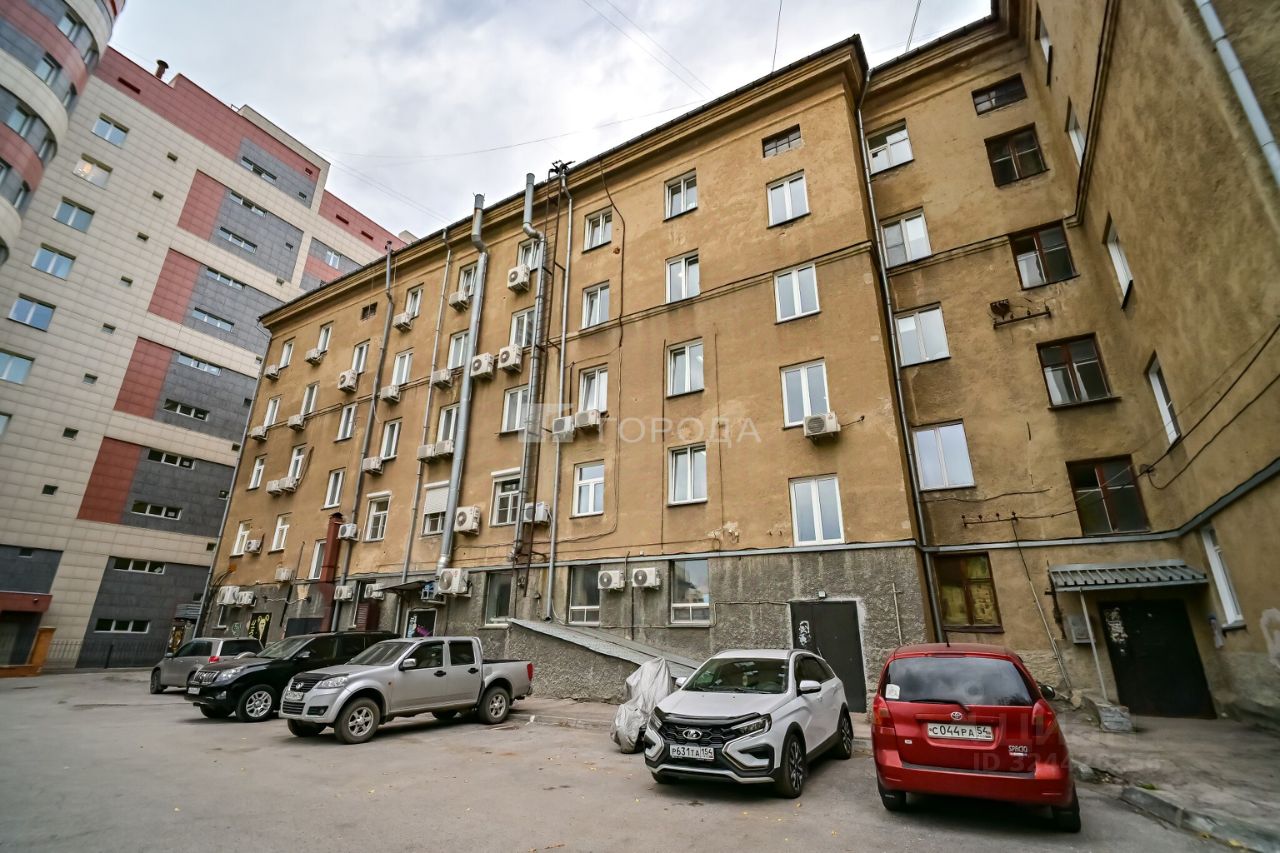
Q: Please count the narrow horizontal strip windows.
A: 11